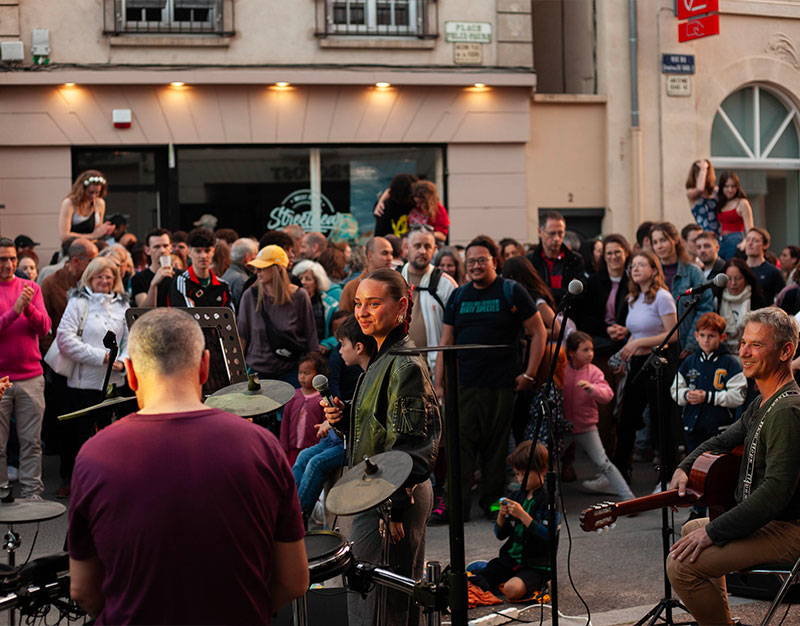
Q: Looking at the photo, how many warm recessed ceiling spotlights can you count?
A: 5